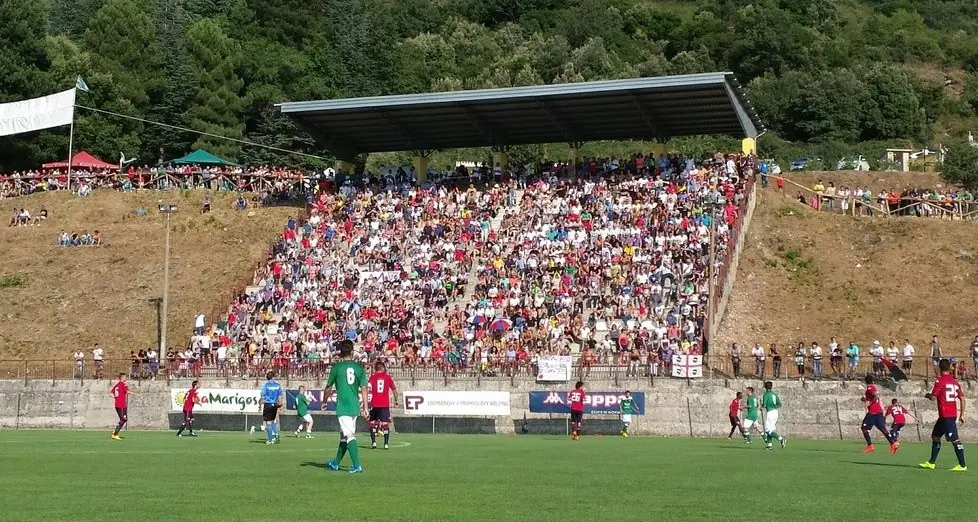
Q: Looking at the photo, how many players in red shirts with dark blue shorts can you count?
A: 8